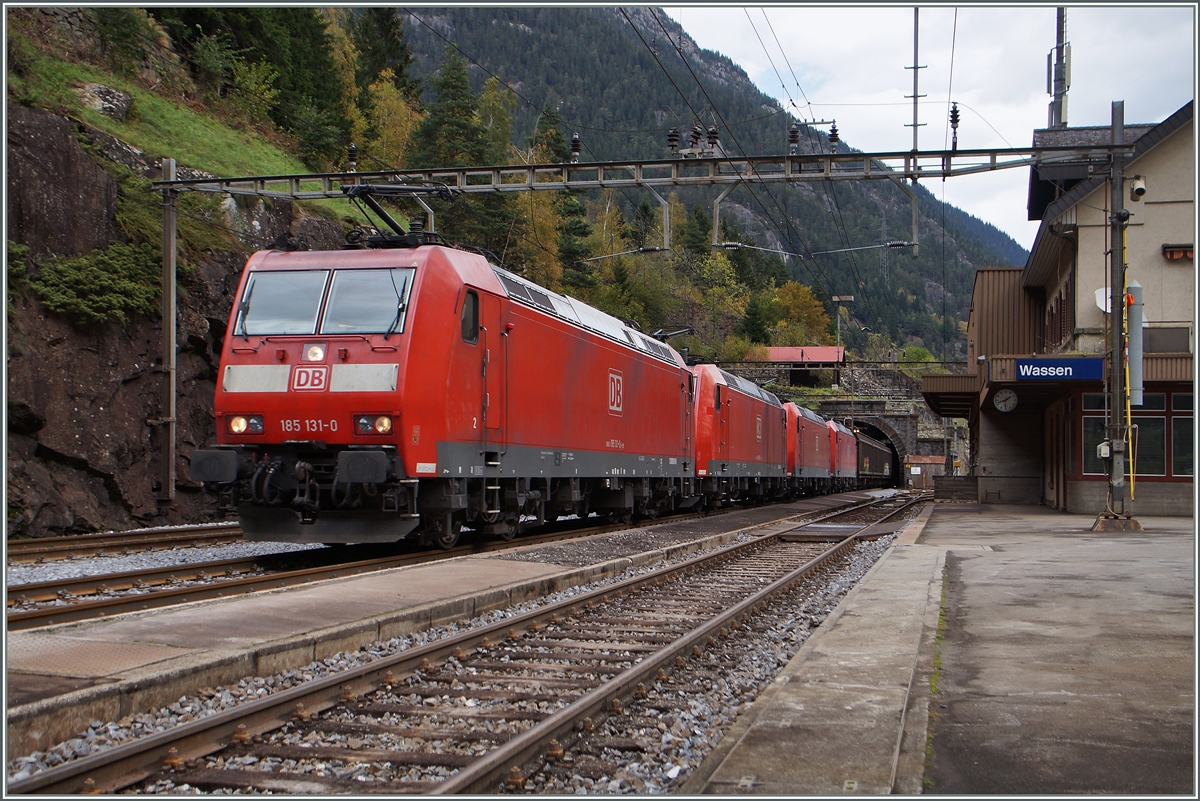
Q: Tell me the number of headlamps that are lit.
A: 3